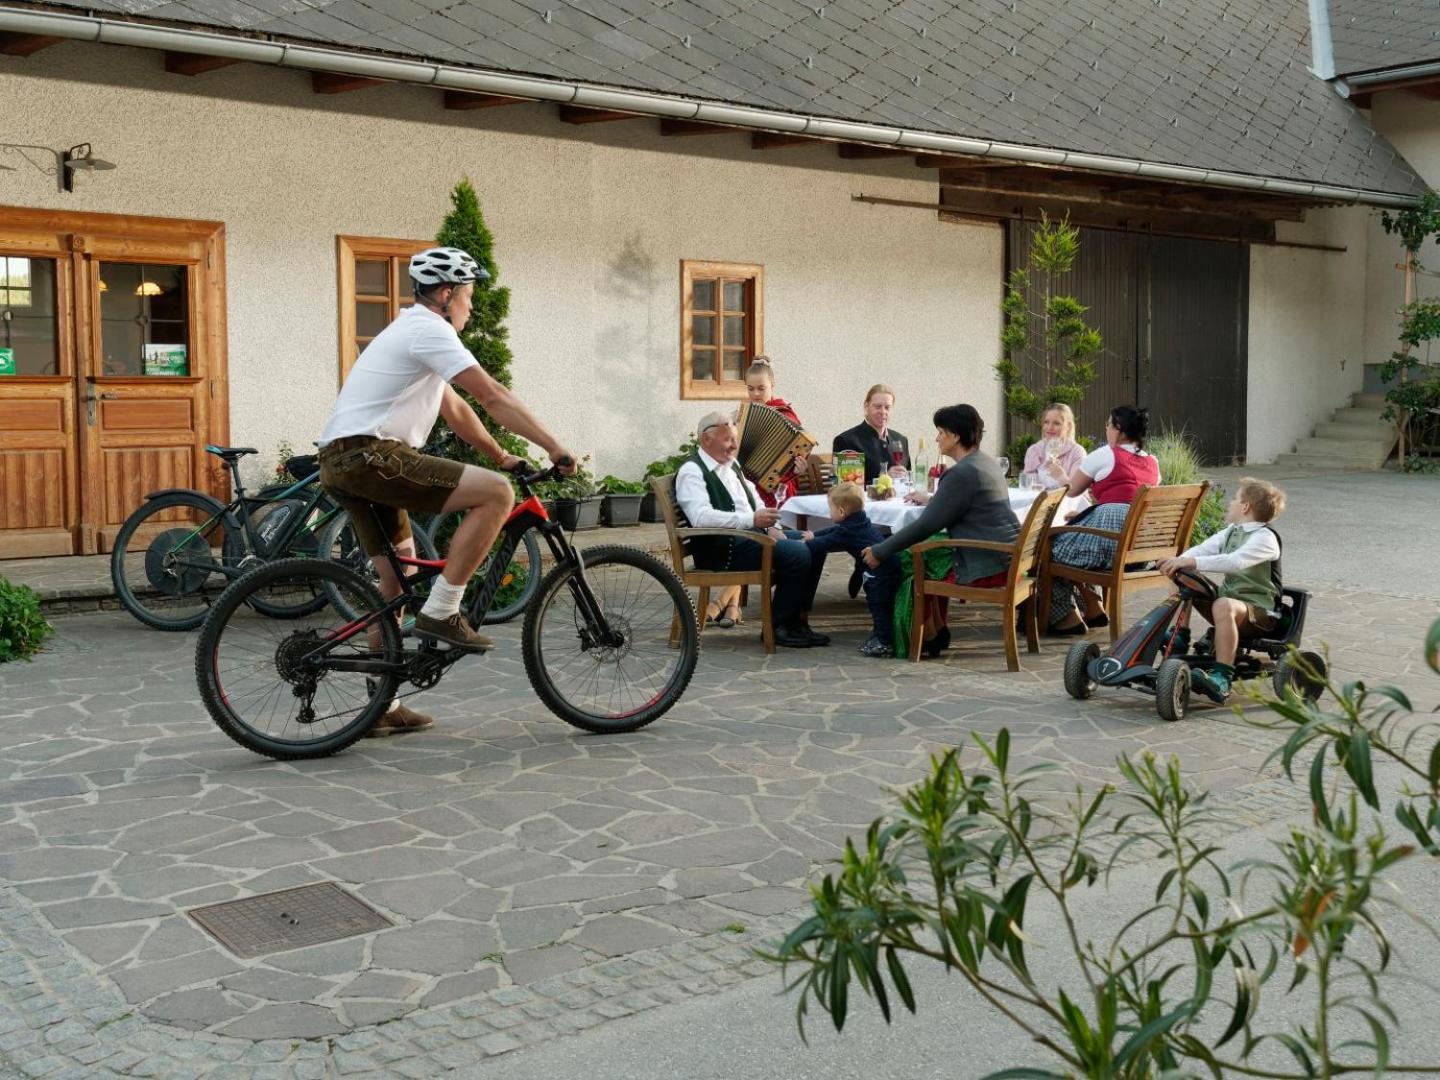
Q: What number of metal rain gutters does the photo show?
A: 2